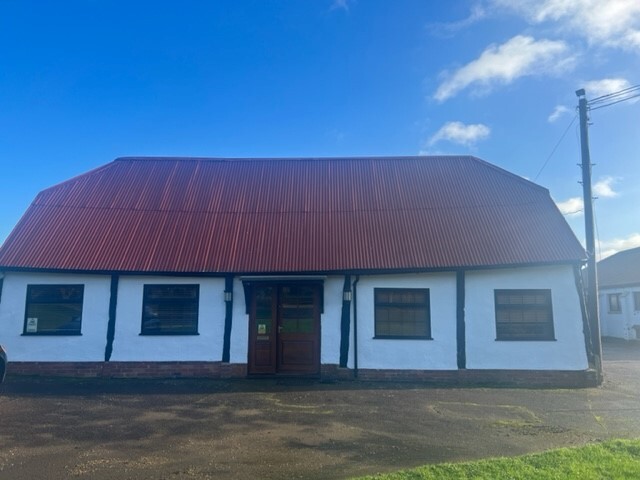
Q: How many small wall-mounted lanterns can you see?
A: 2